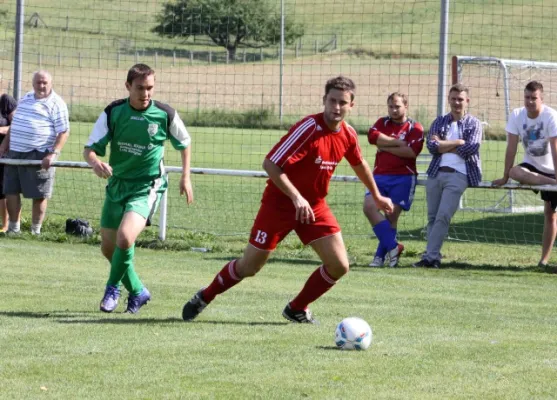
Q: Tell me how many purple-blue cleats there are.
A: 2